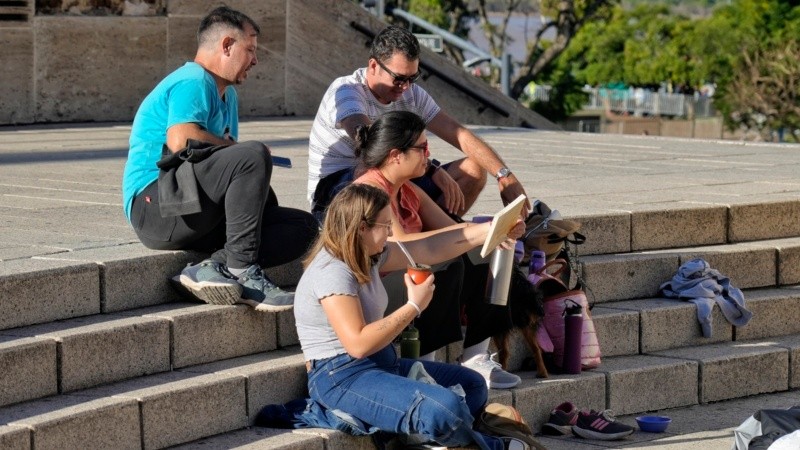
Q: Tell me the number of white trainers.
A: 1